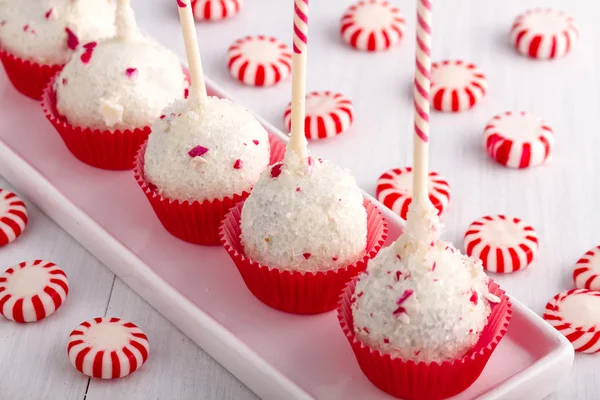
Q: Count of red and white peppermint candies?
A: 14